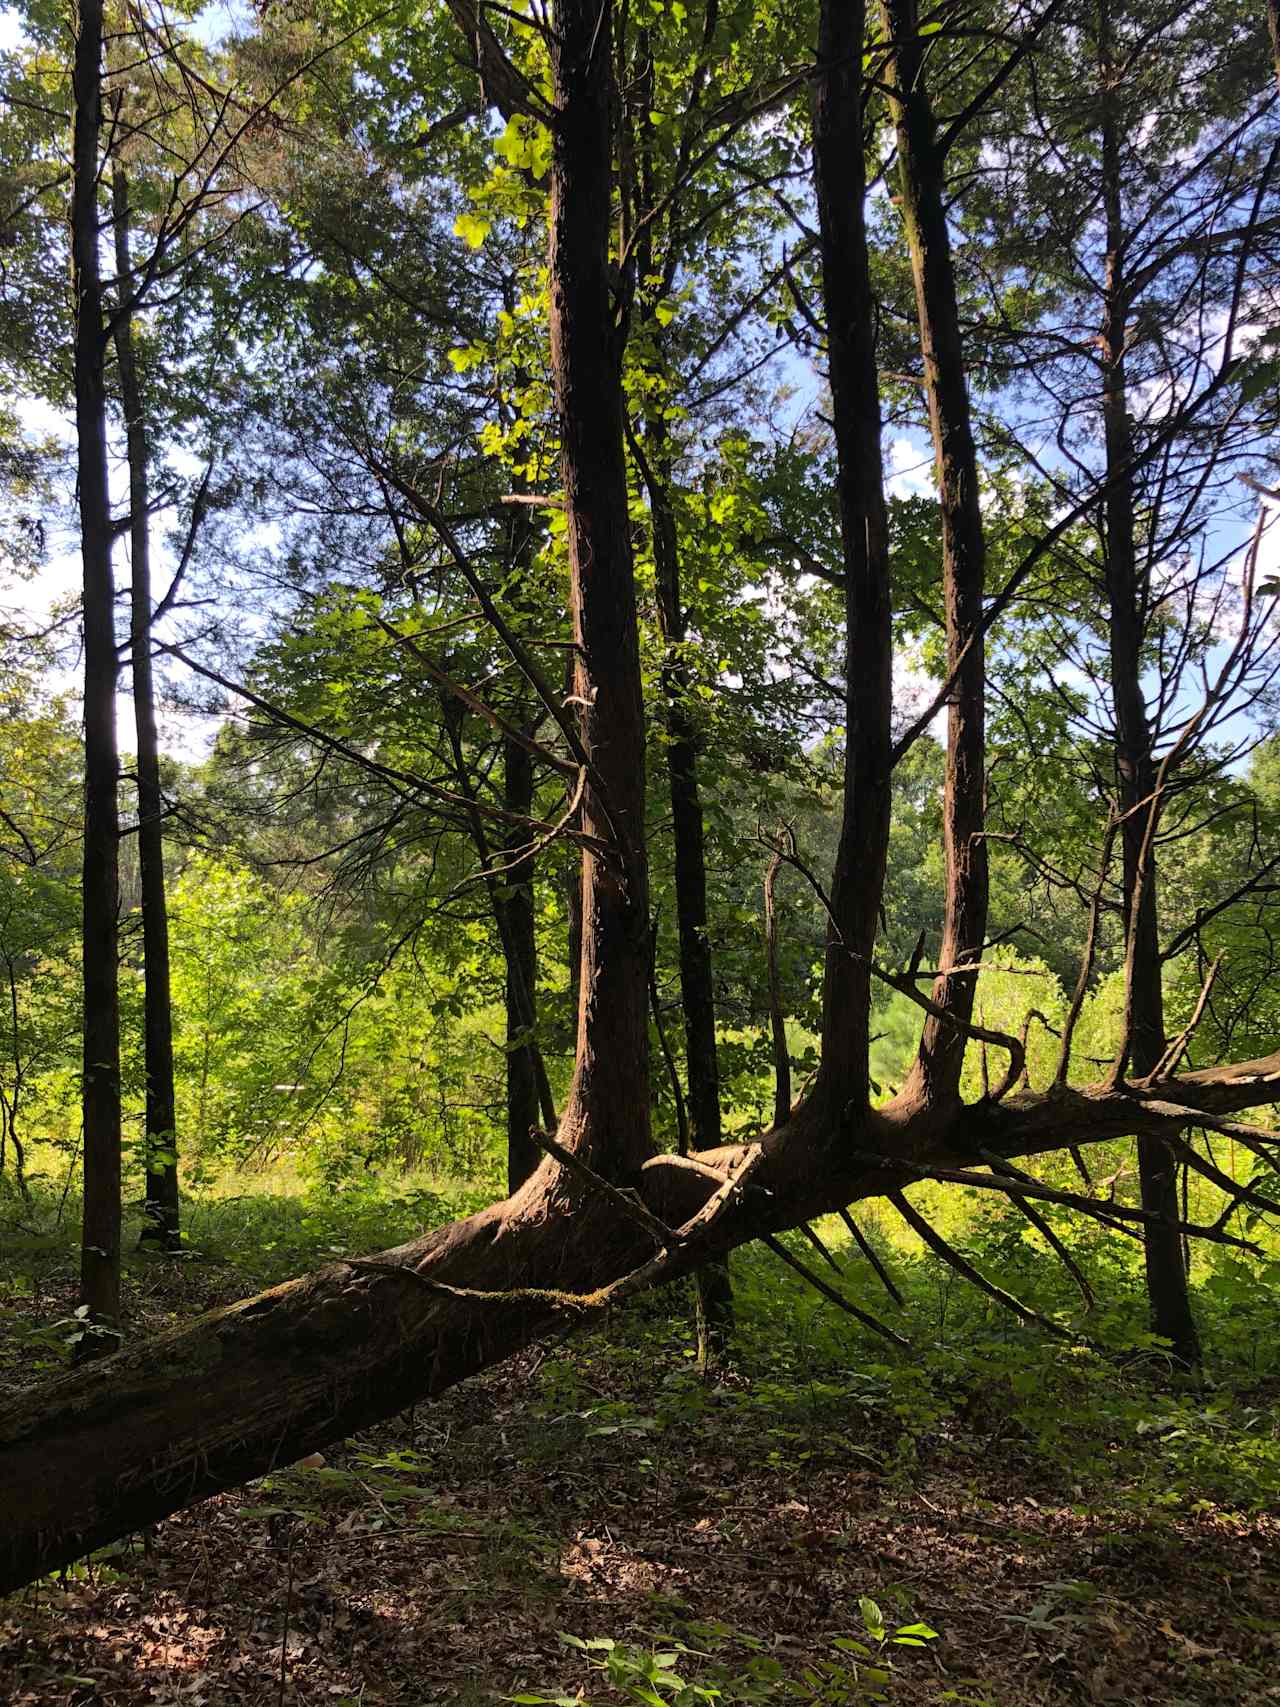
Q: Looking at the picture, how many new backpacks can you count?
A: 0